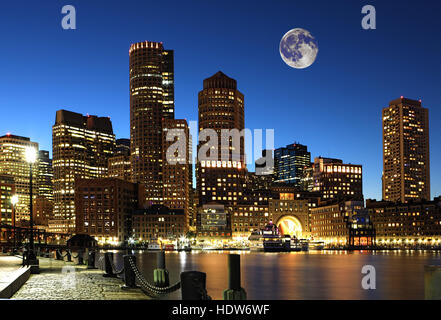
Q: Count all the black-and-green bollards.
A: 2